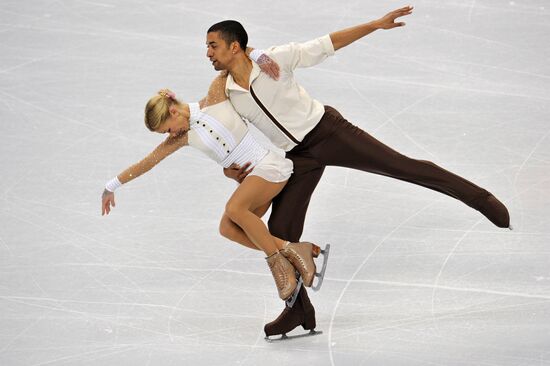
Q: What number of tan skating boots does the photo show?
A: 2